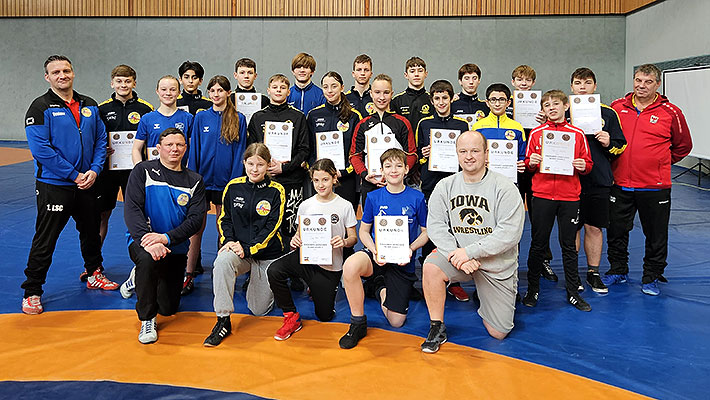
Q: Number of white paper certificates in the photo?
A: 15